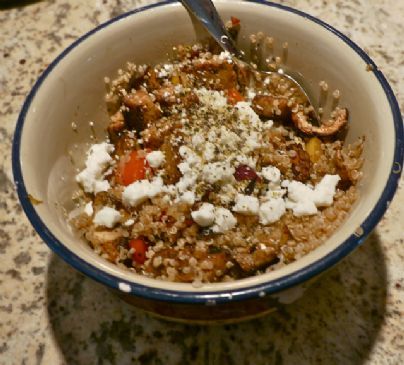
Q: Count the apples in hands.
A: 0